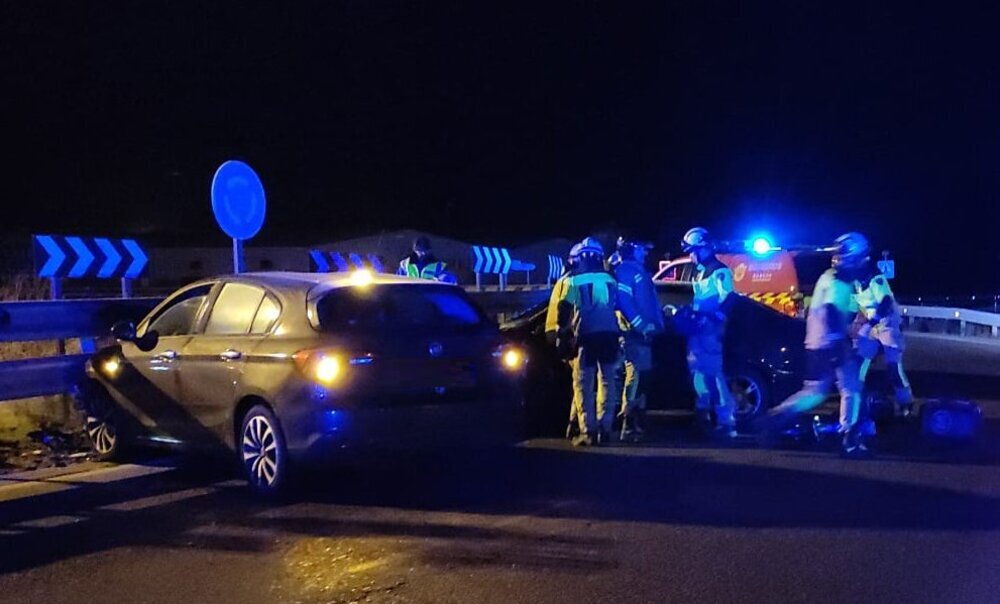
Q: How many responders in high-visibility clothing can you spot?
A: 7